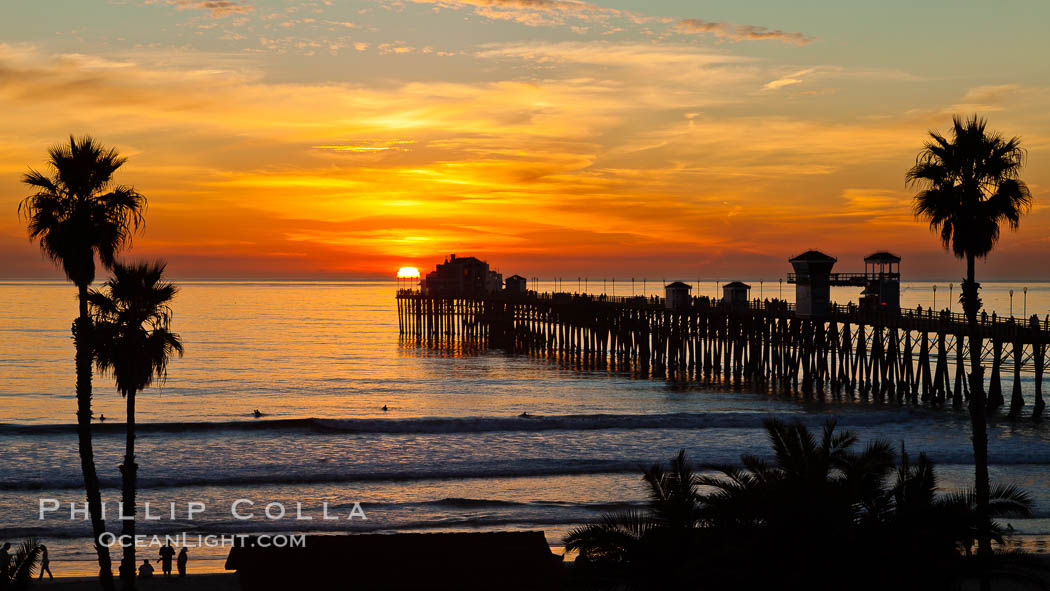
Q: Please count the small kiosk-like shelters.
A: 3